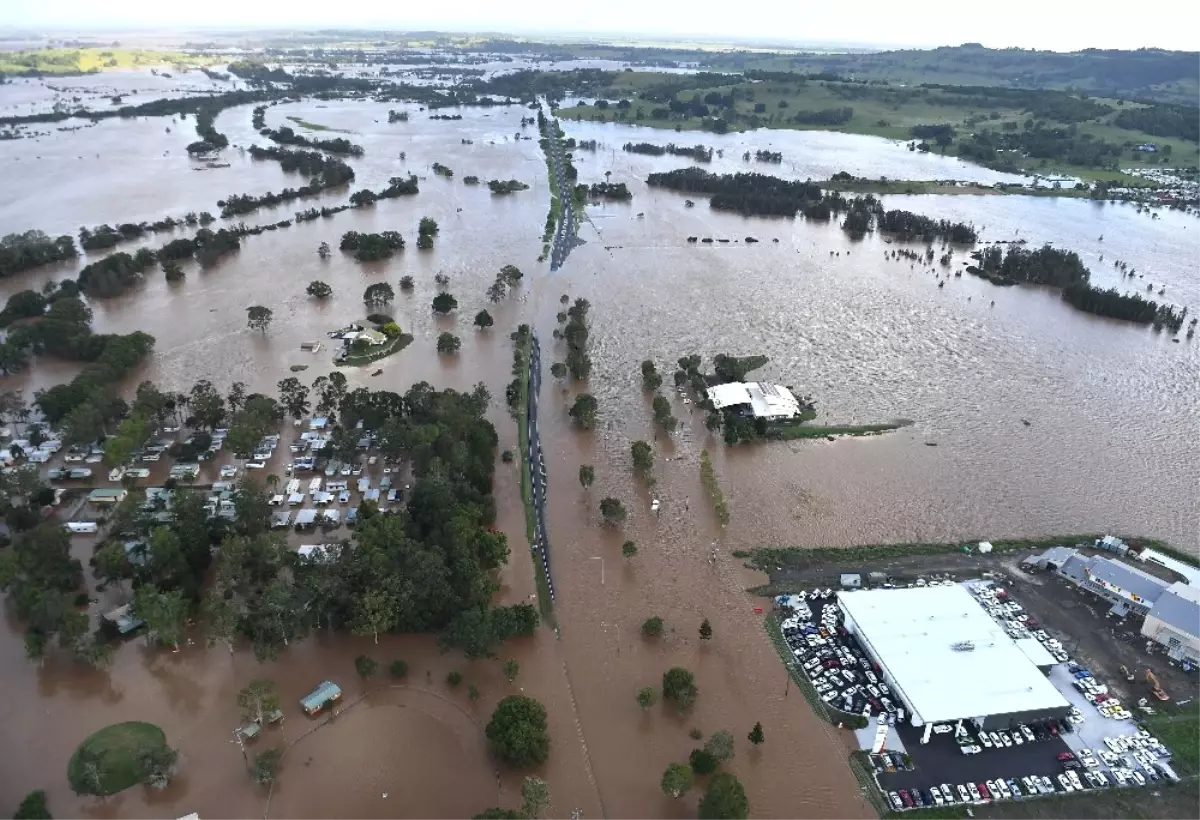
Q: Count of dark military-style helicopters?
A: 0